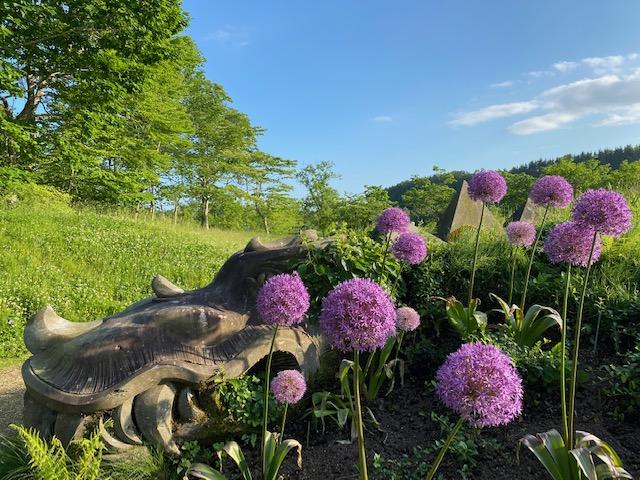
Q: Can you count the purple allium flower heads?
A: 12